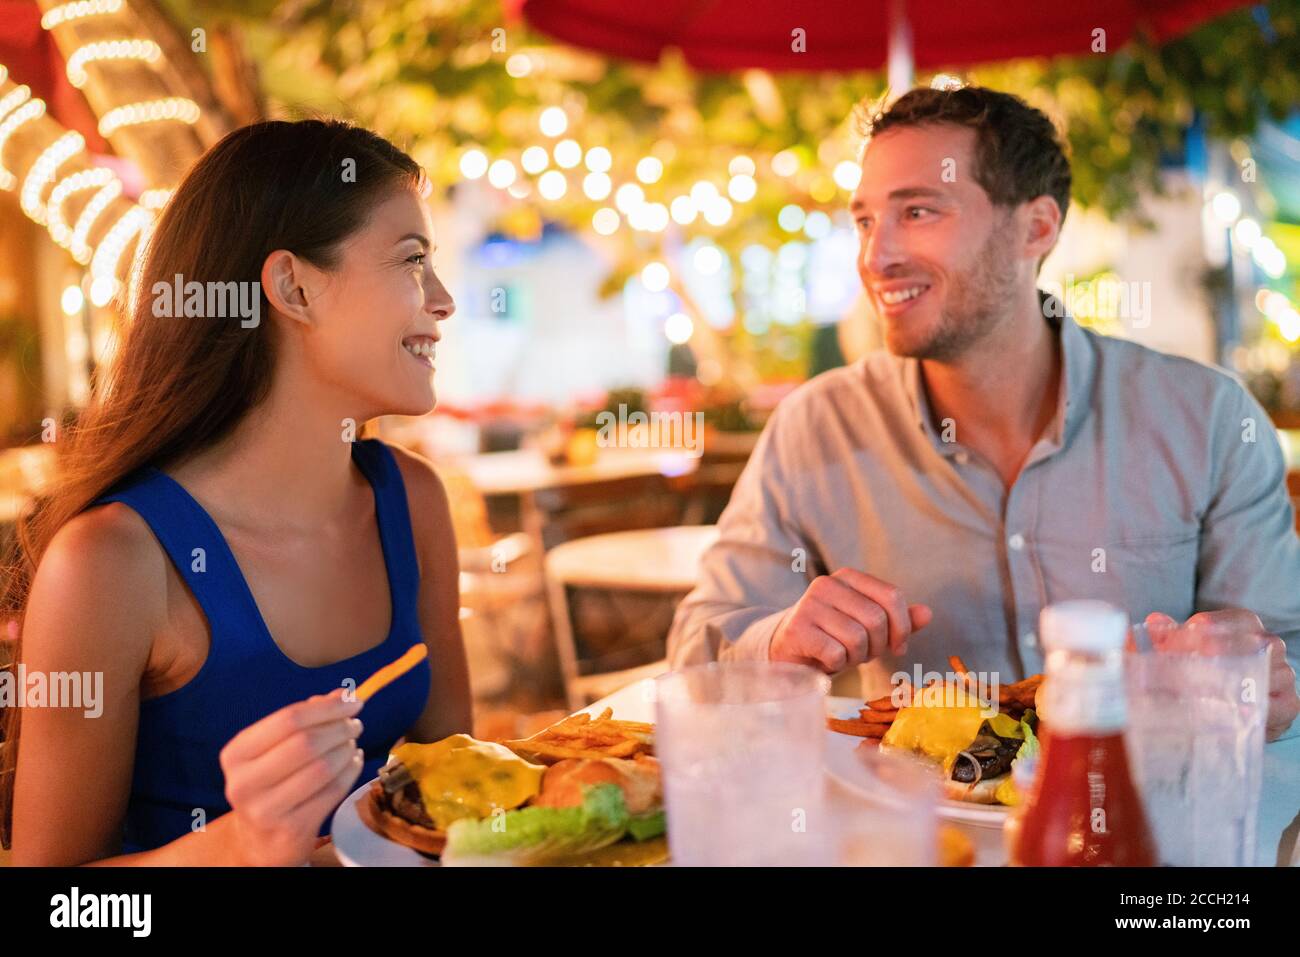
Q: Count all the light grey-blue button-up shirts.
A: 1